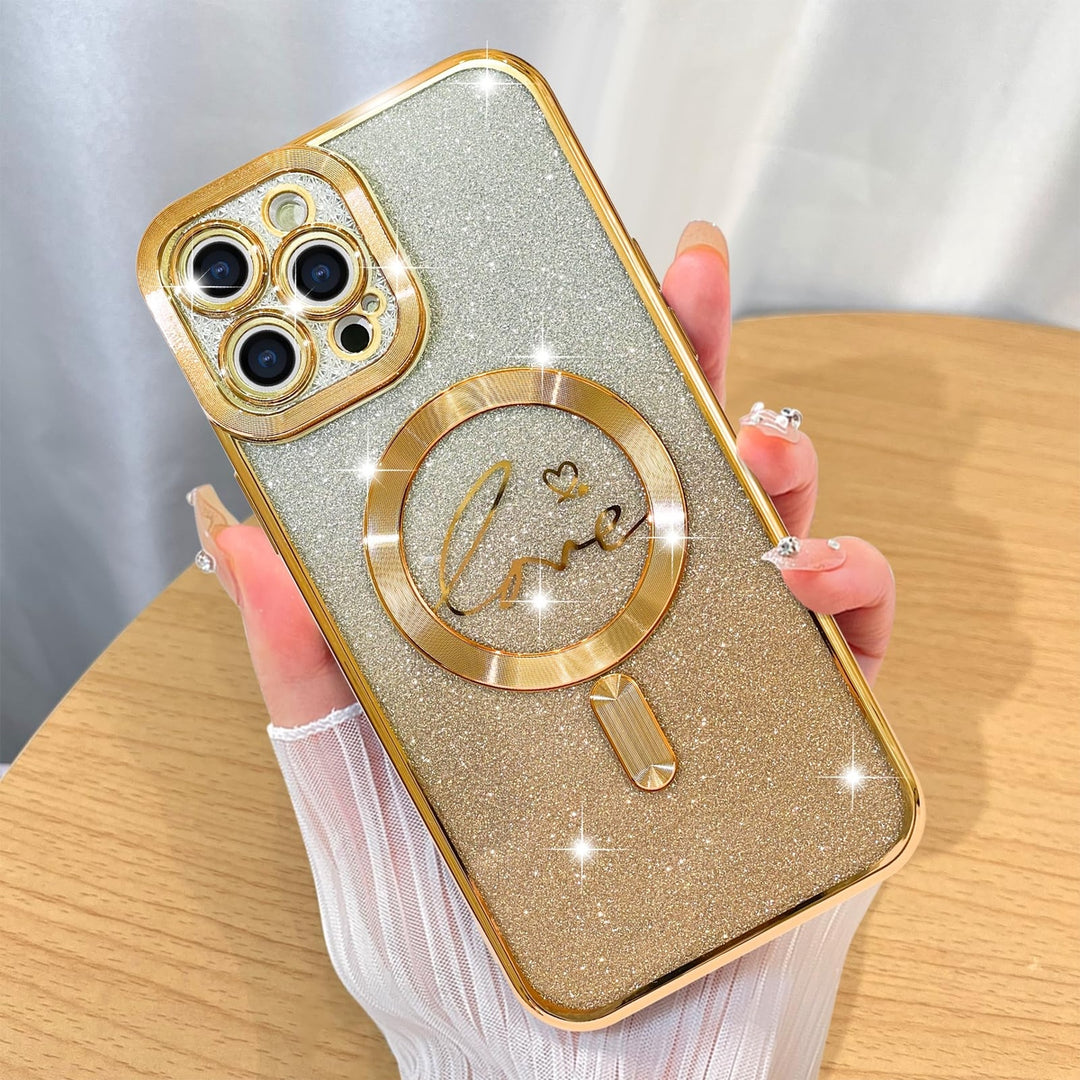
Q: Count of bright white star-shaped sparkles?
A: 10